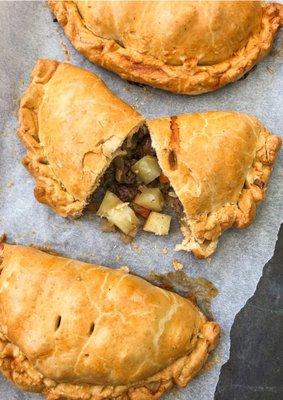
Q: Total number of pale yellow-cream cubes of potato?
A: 5